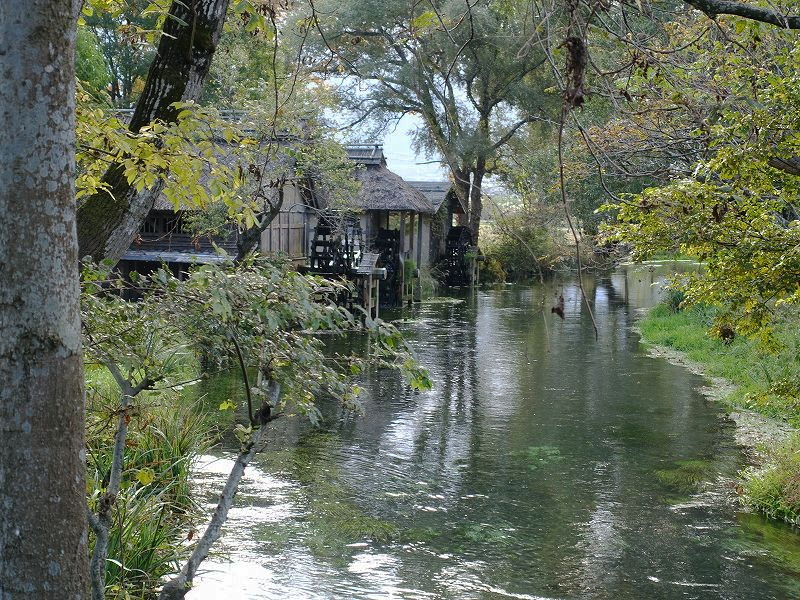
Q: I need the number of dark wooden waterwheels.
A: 3